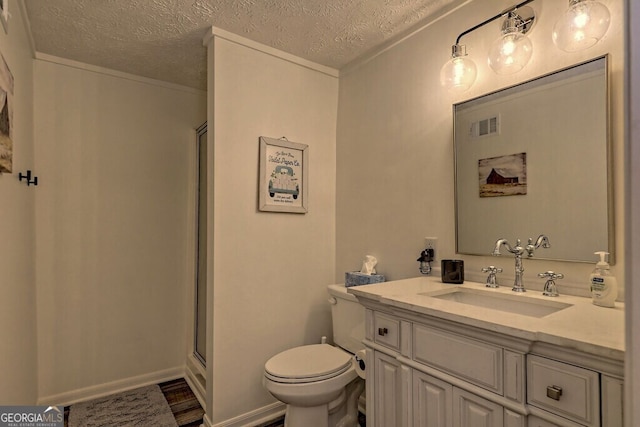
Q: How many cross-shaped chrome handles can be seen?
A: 2